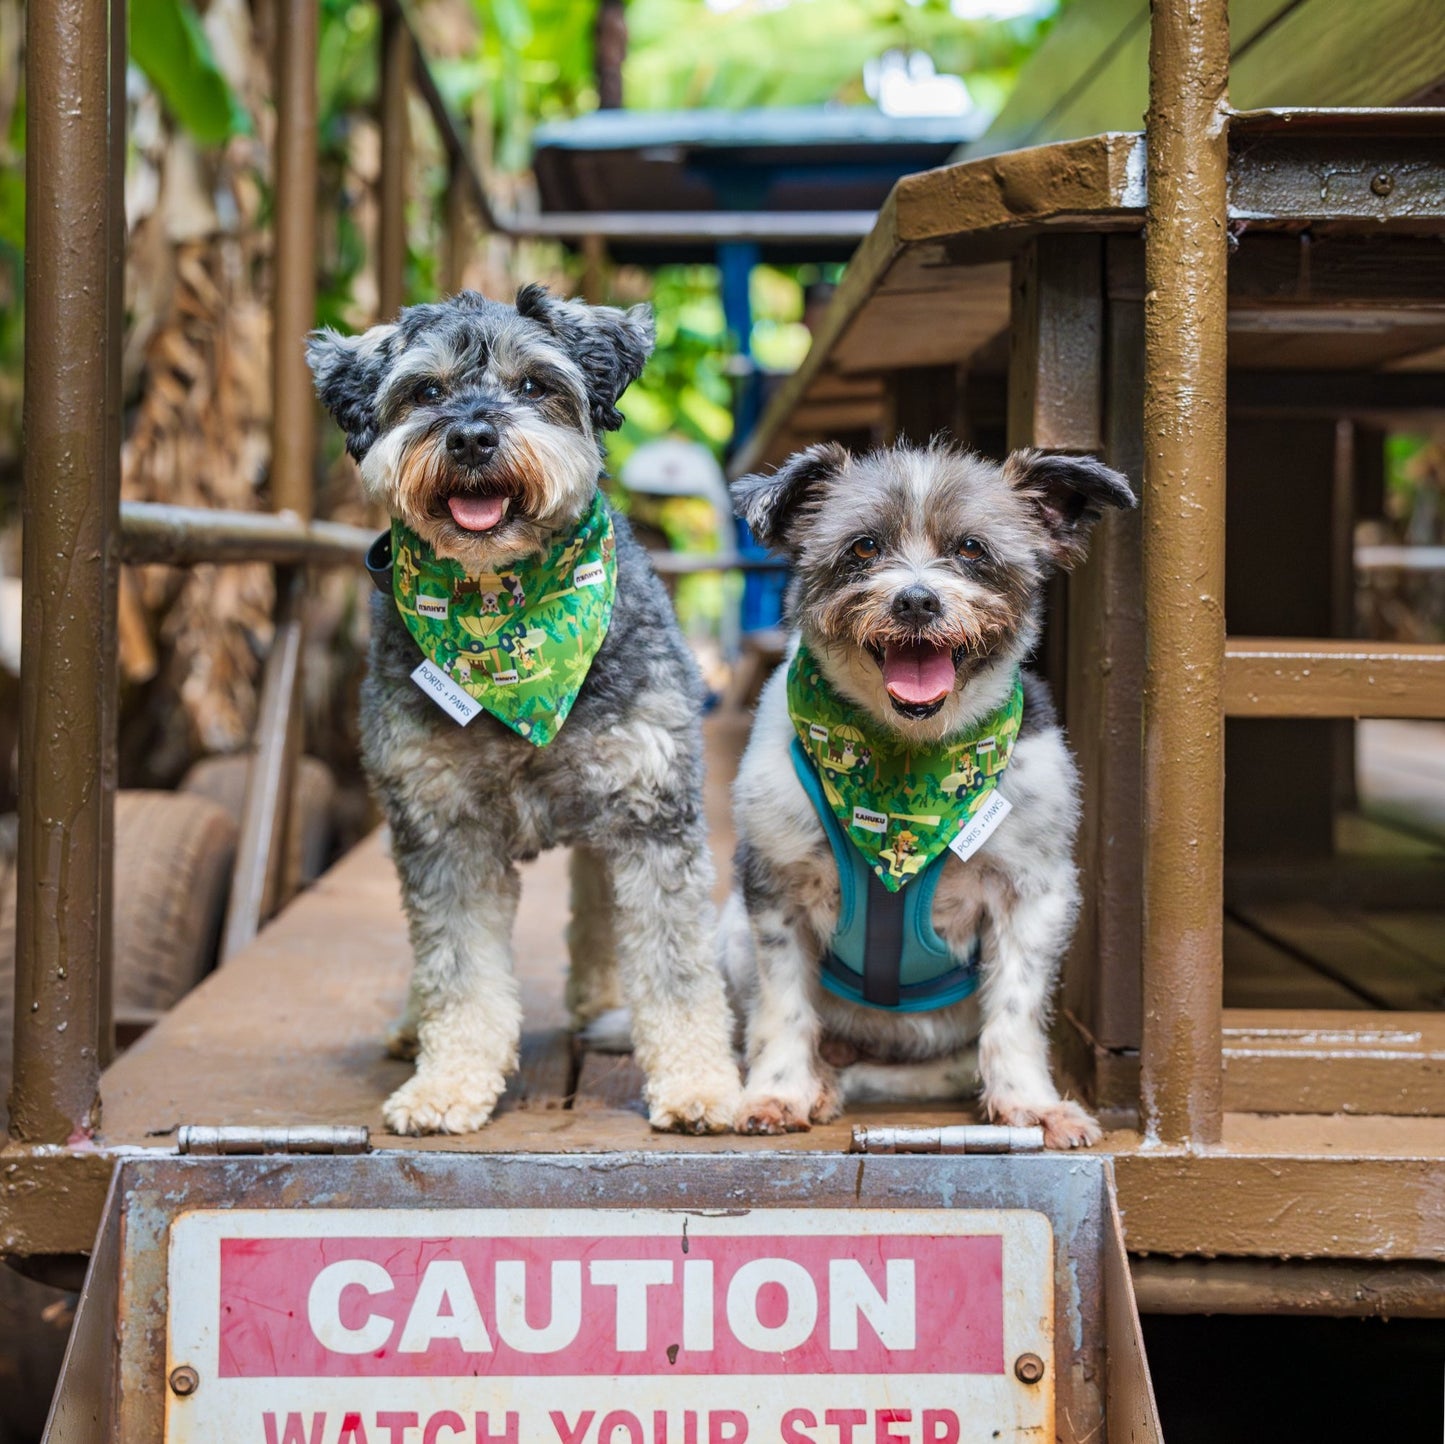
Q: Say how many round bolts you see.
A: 3